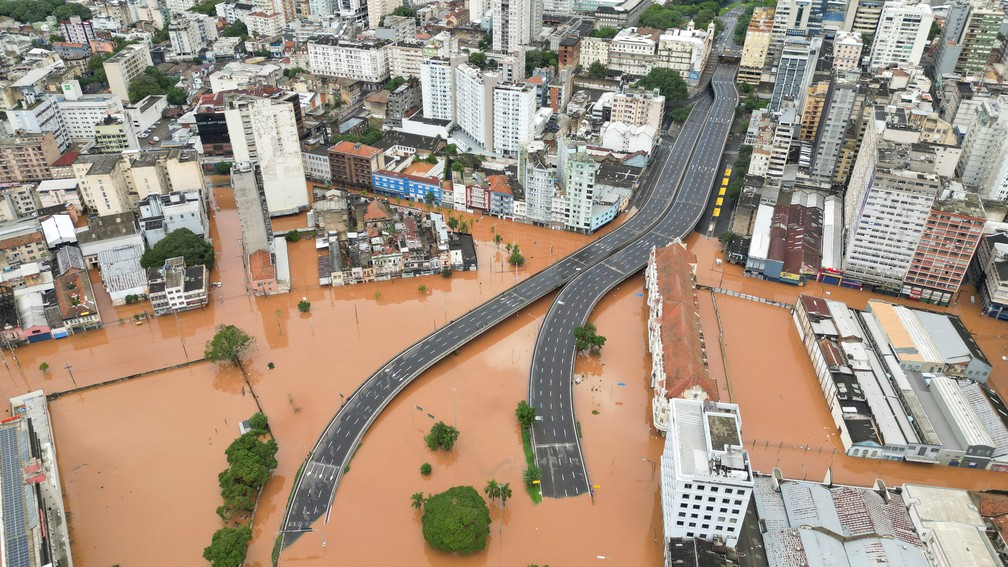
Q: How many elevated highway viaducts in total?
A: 2